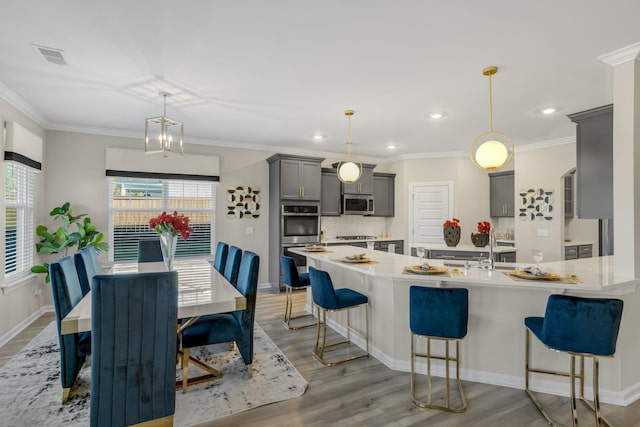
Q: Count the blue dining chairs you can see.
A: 8